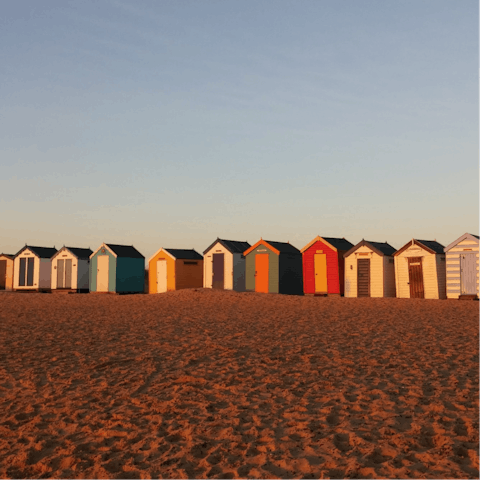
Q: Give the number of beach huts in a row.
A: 11